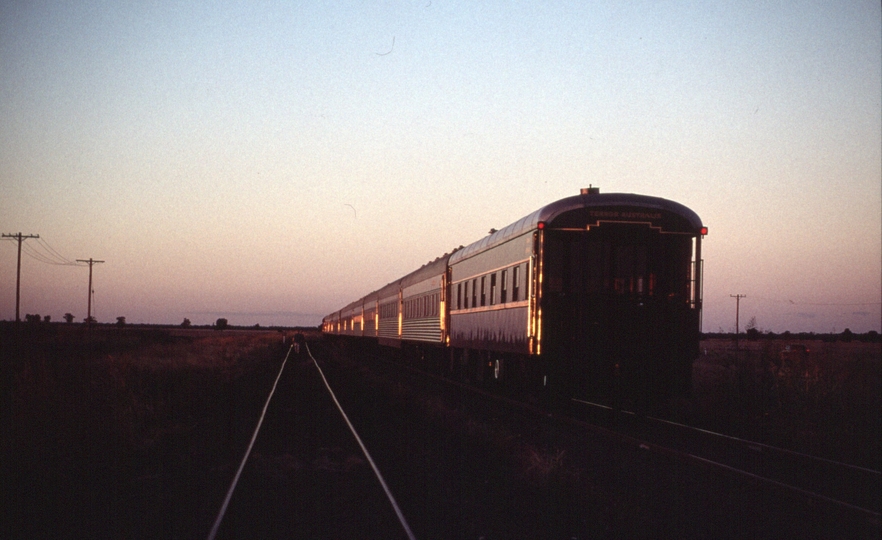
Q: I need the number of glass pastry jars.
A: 0